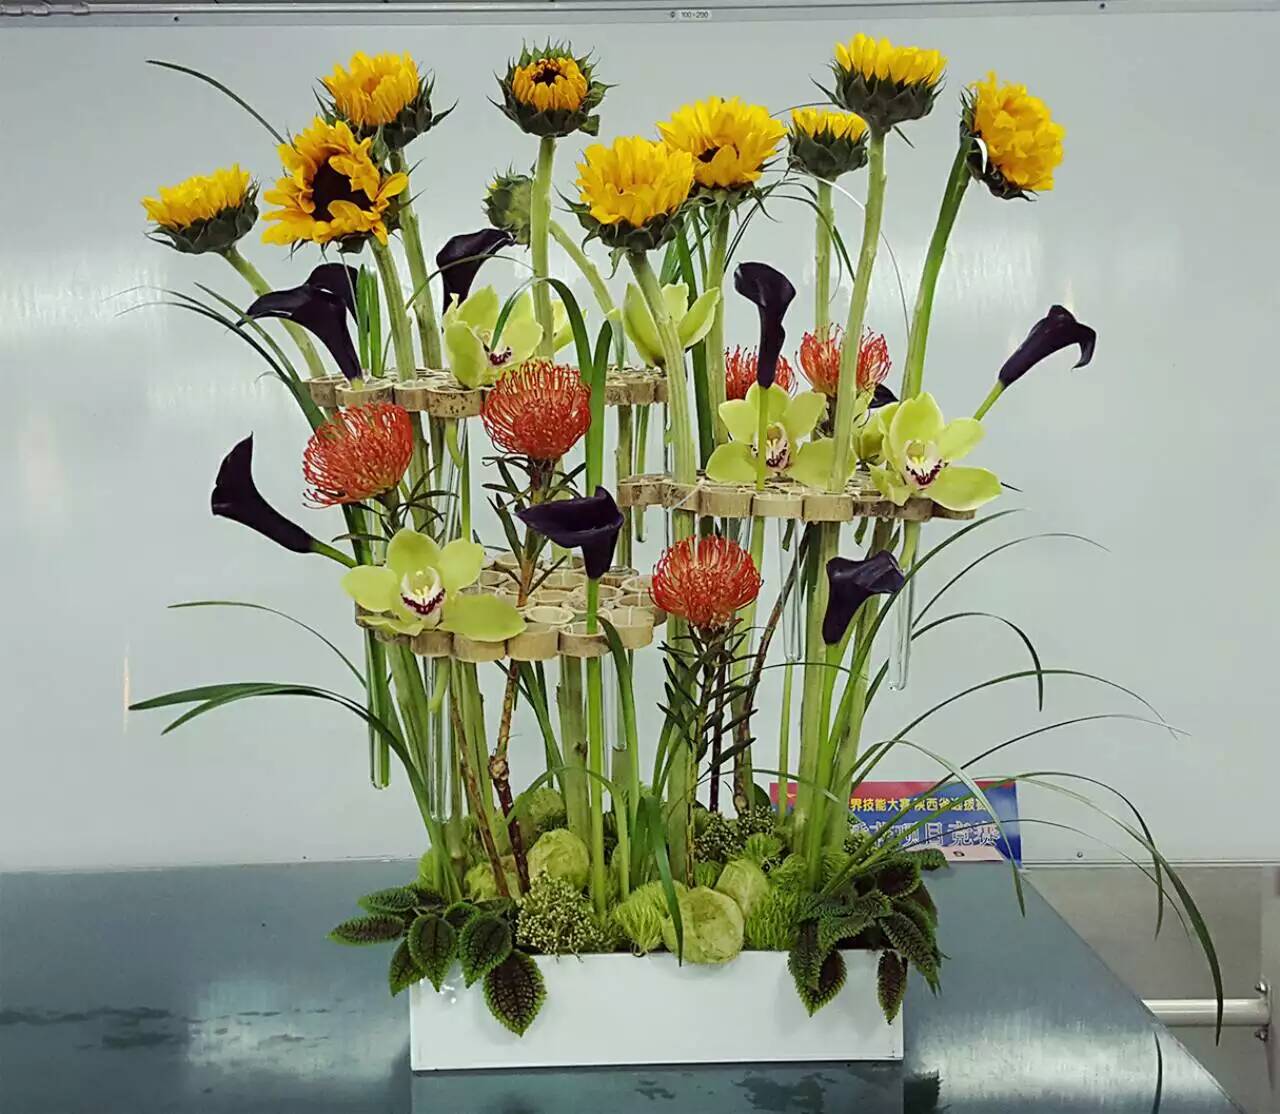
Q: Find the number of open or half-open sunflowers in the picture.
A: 9